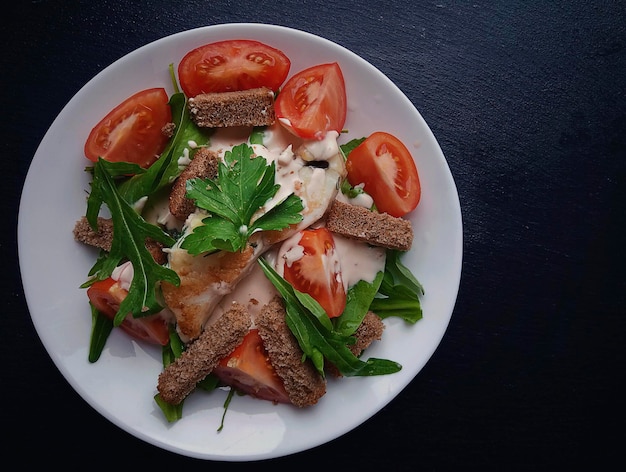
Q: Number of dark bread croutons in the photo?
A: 7